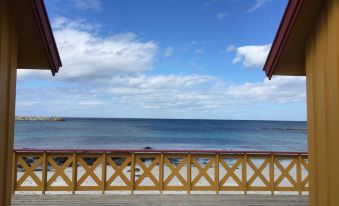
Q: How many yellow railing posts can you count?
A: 11